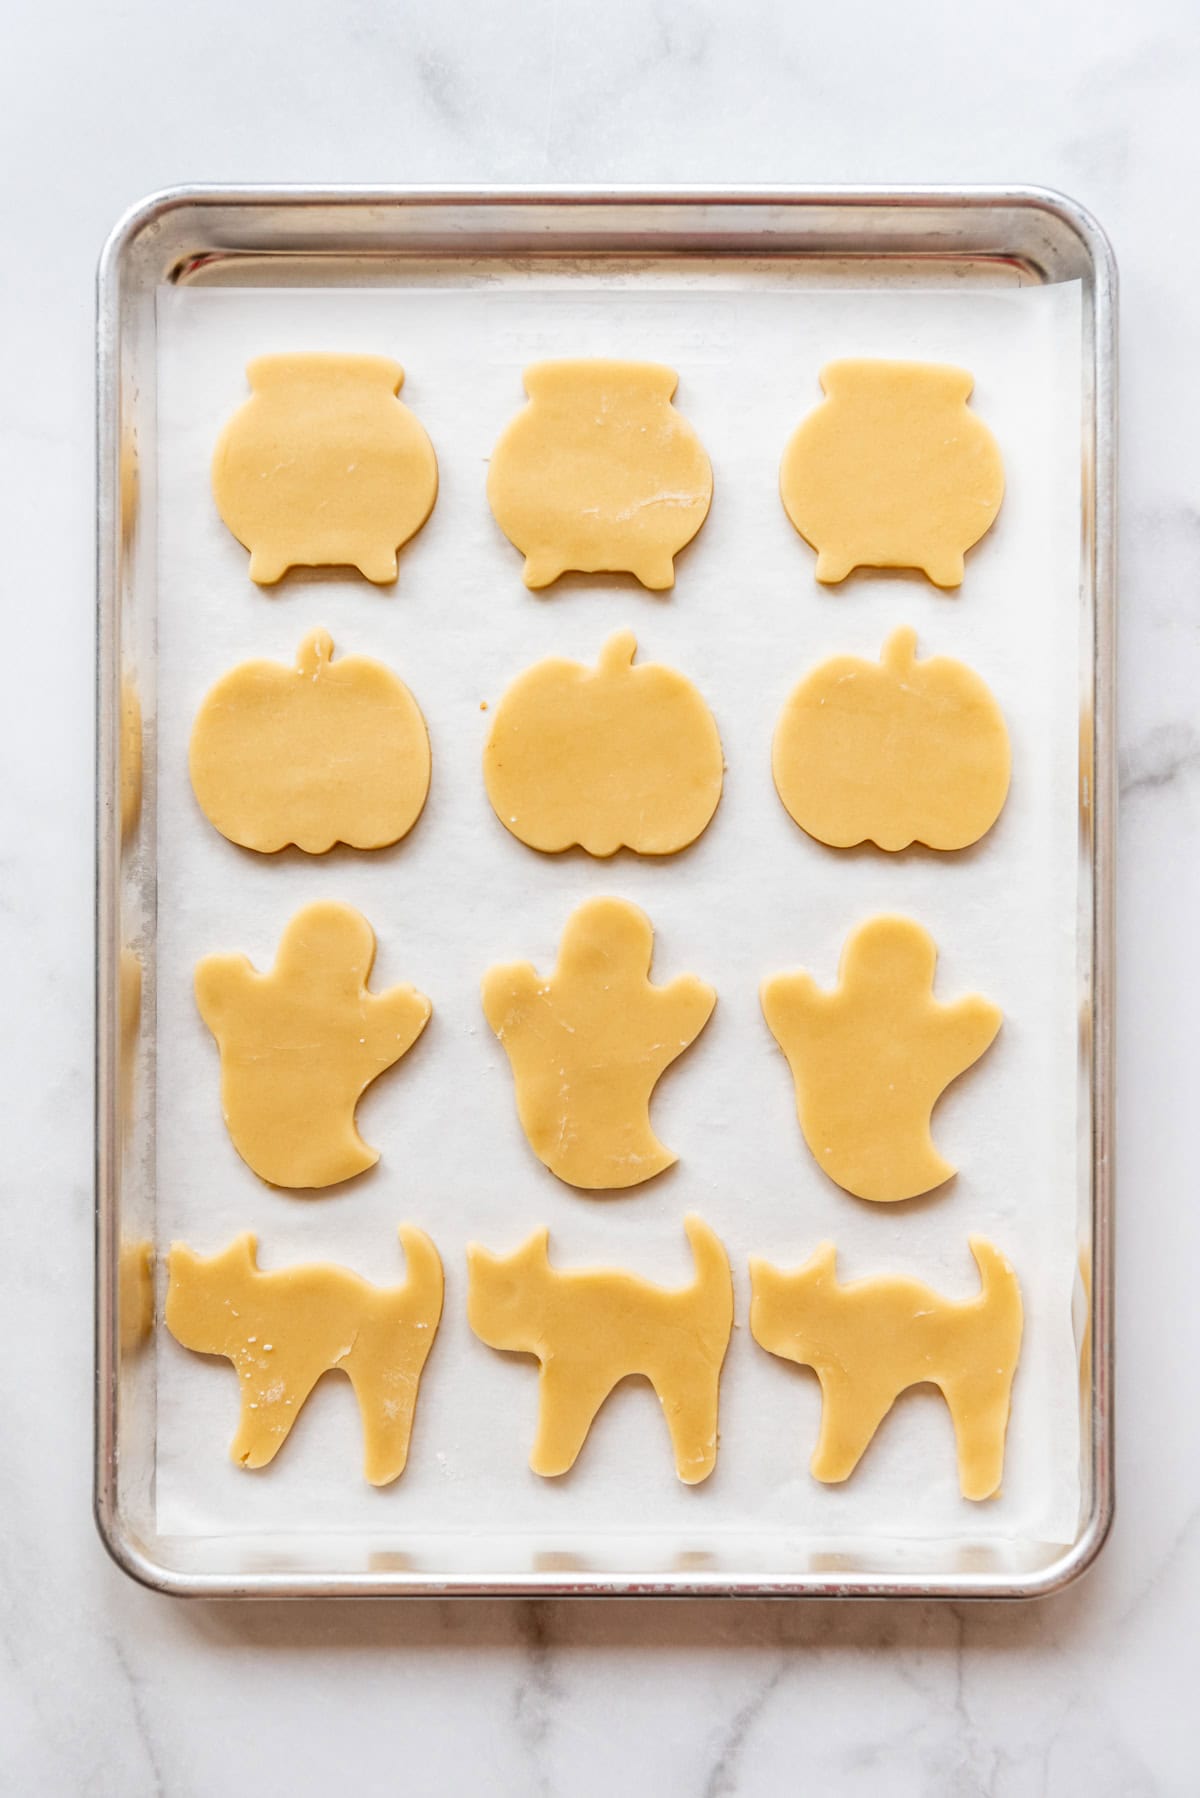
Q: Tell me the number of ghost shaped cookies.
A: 3